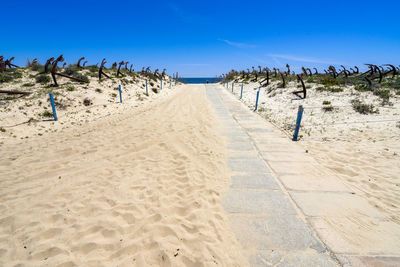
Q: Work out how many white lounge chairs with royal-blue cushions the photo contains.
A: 0